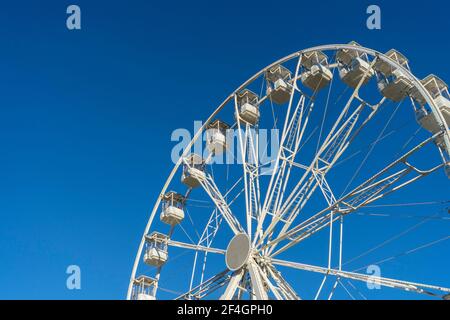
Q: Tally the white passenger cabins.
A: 11